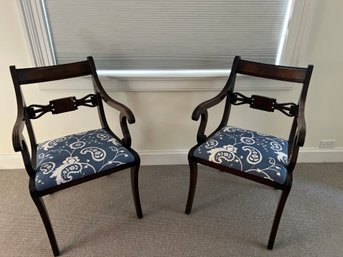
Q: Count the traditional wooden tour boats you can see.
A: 0